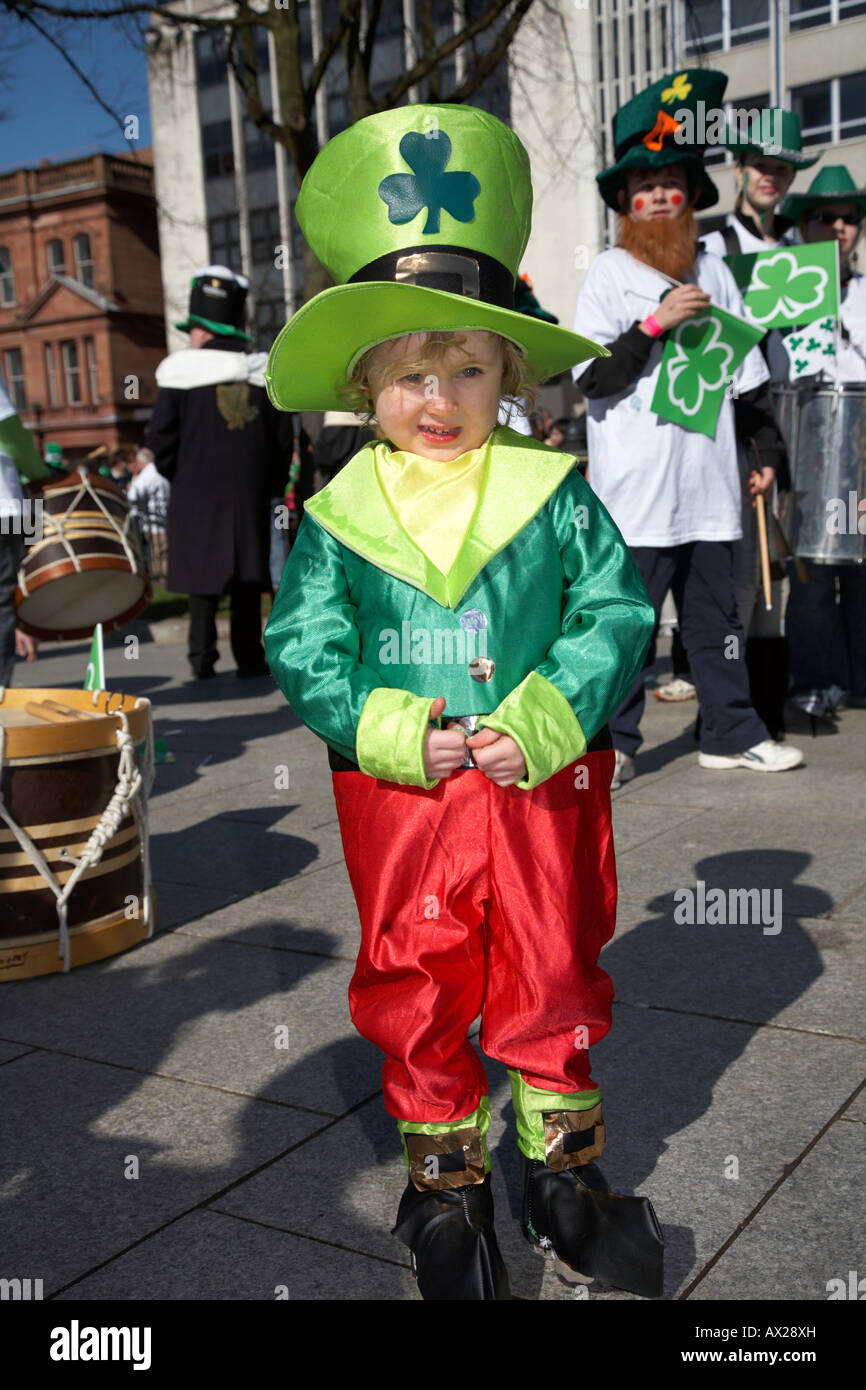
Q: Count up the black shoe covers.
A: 2